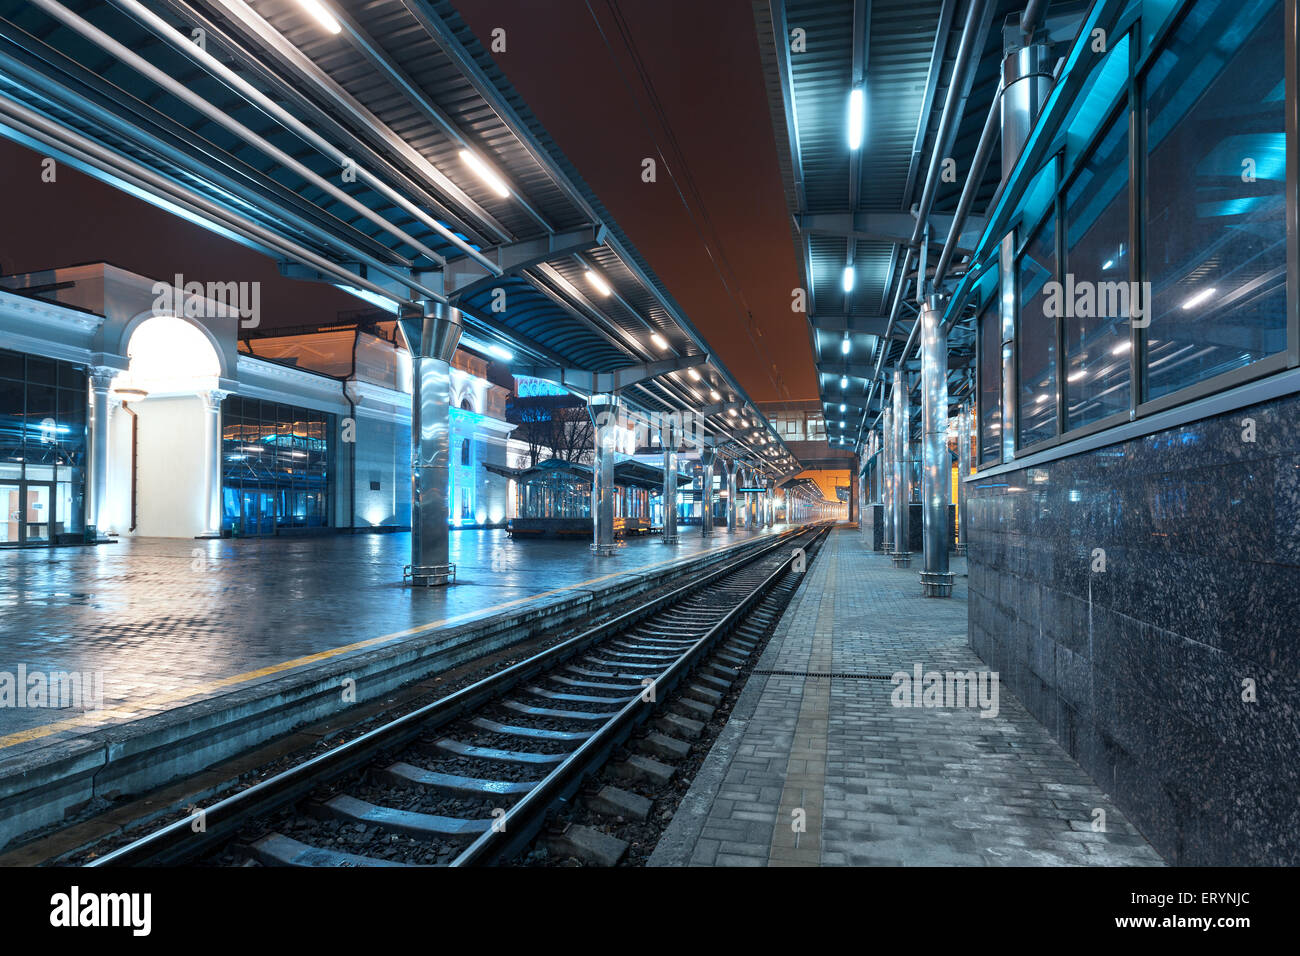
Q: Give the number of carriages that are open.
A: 0